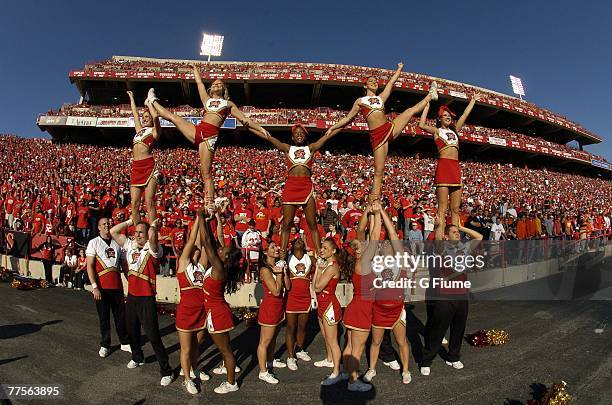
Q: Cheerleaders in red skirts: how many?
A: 12